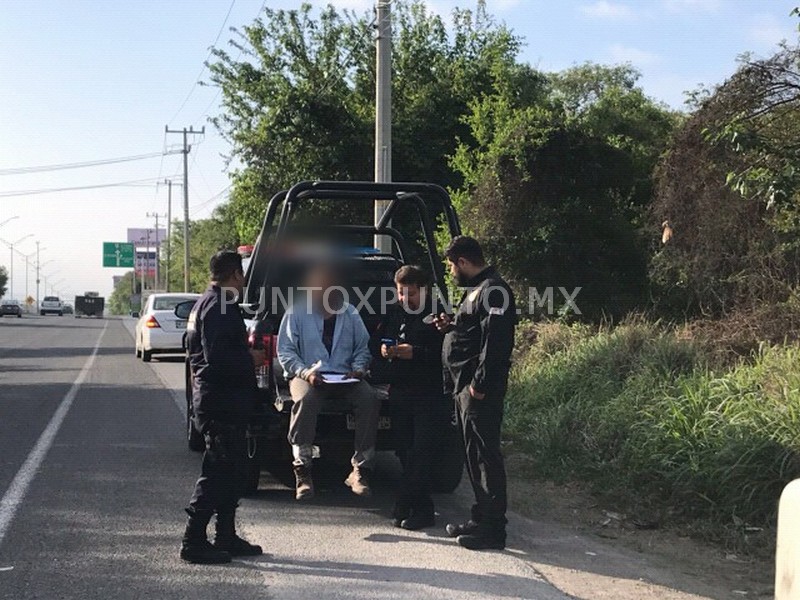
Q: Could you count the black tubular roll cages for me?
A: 1